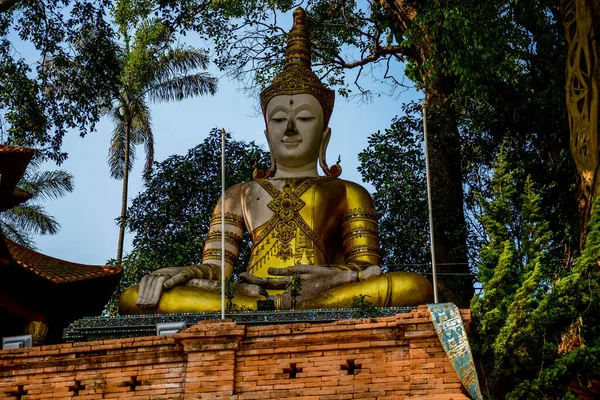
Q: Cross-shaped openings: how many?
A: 5